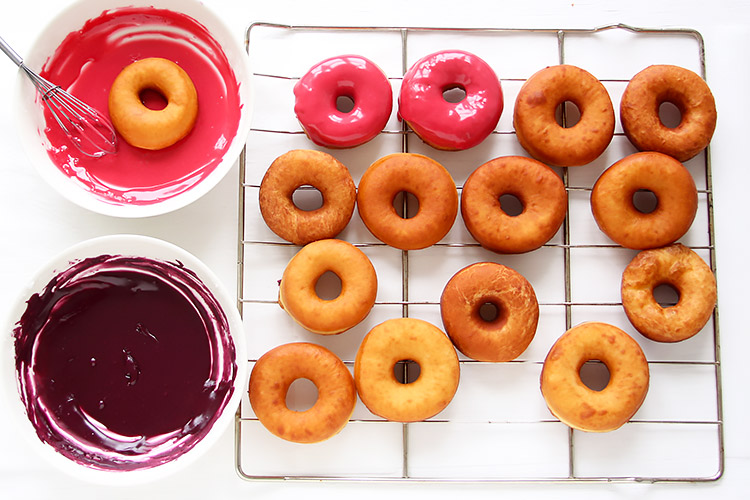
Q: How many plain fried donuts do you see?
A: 13